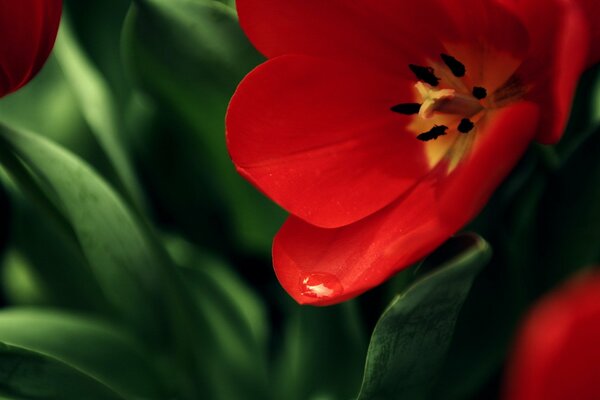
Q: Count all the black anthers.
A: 6